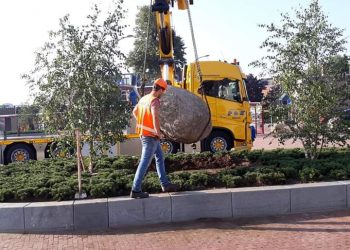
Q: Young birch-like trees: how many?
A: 2